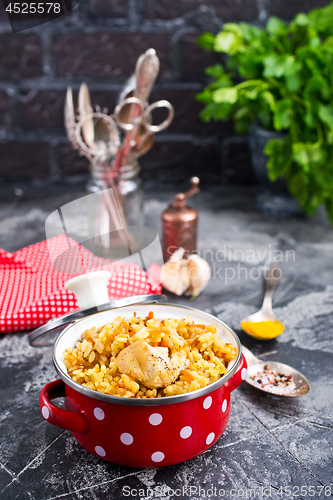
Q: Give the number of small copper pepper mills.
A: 1